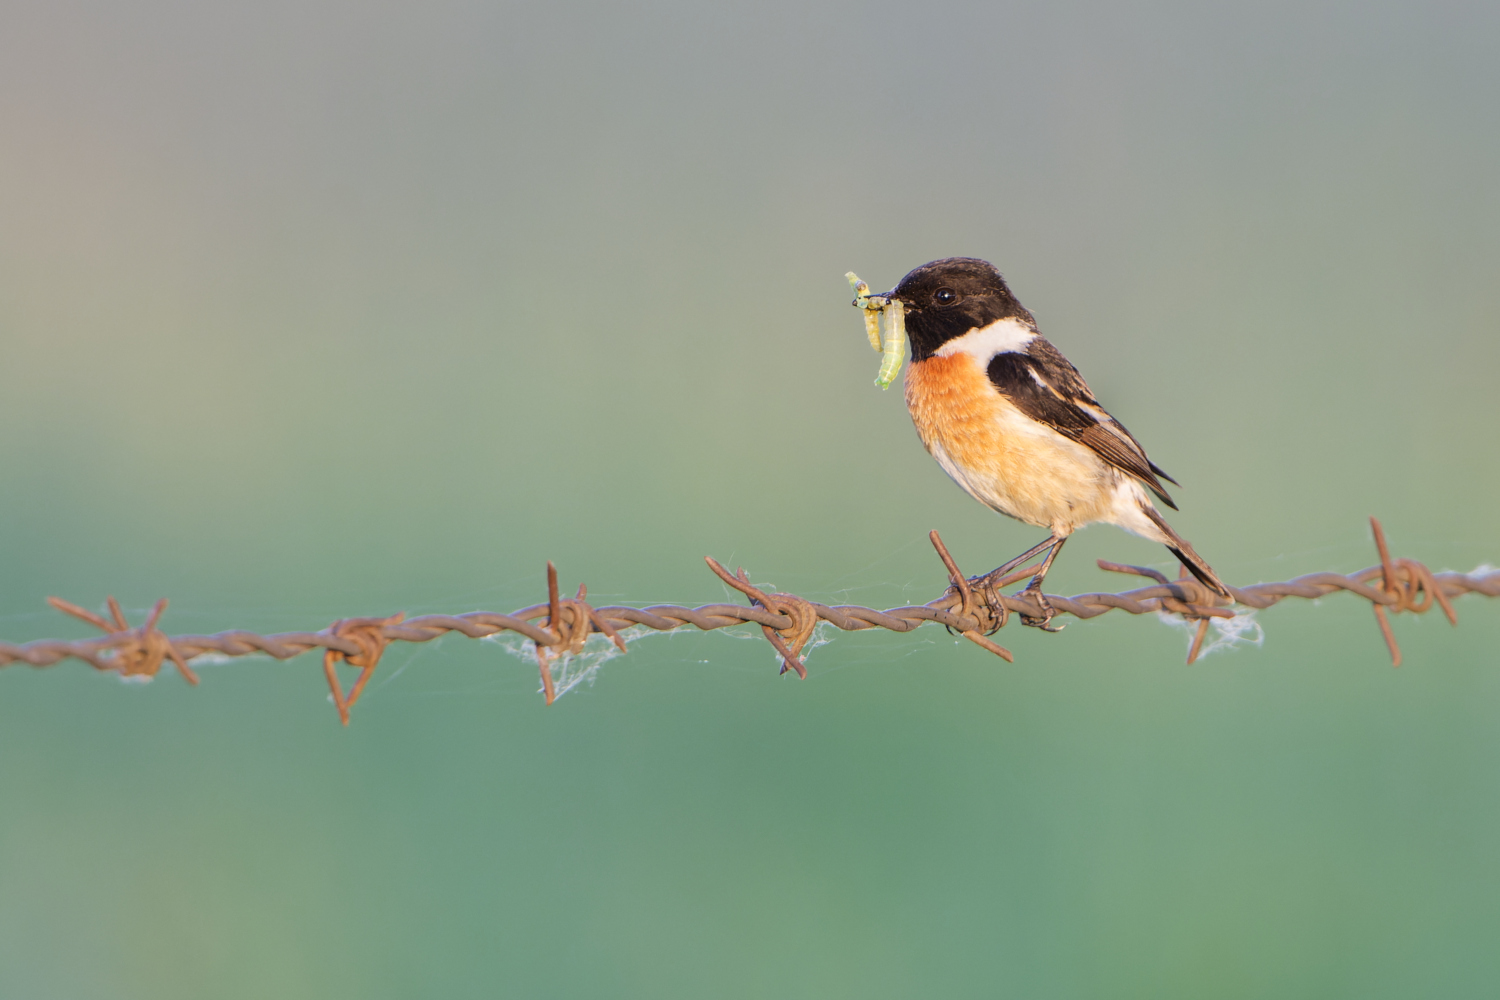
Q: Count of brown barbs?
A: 7